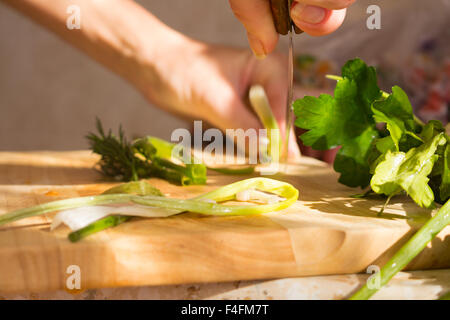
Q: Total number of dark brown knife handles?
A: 1